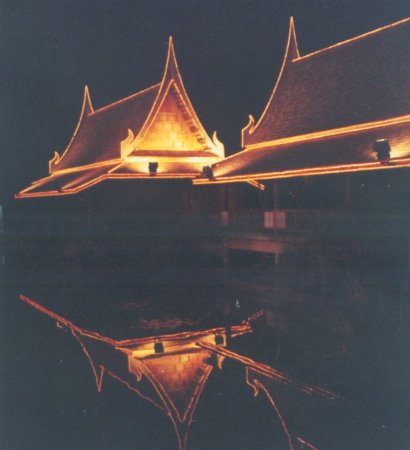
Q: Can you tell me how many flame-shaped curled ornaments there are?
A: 4